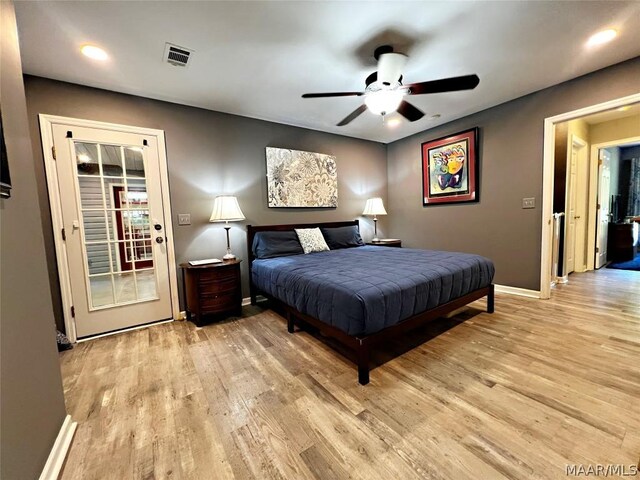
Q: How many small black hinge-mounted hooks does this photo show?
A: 2